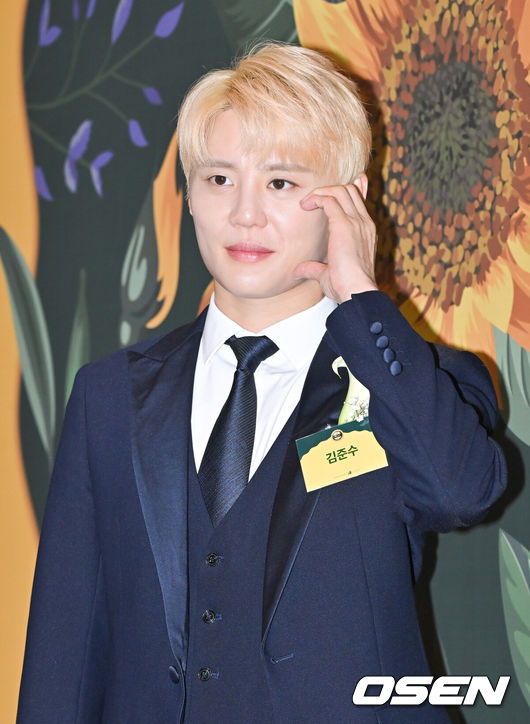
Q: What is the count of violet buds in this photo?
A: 13